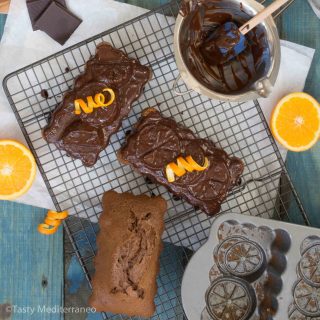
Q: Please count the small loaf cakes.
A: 3